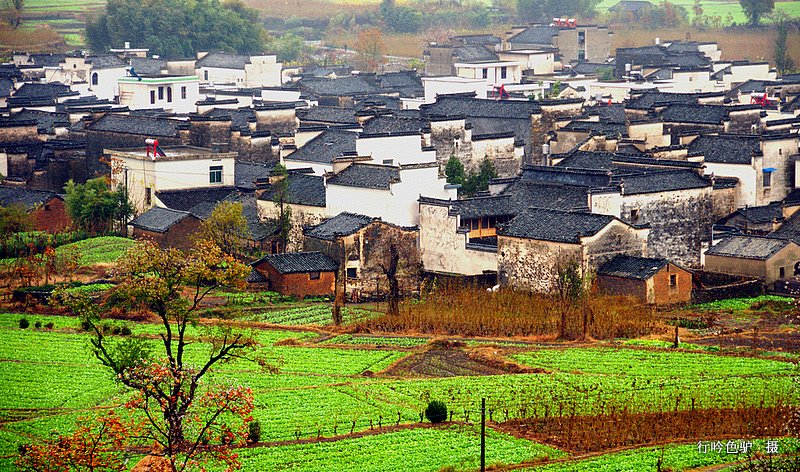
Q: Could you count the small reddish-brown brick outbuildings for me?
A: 4